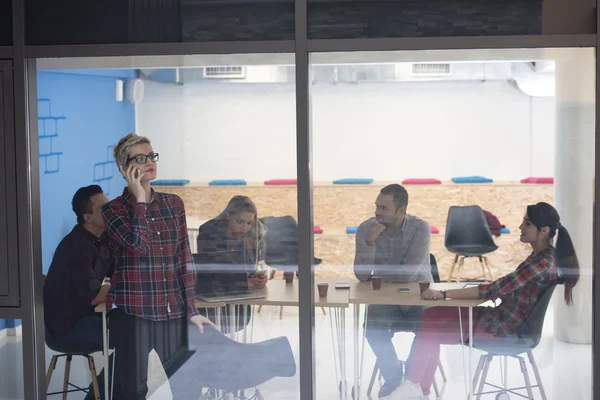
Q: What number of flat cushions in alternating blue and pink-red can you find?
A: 11